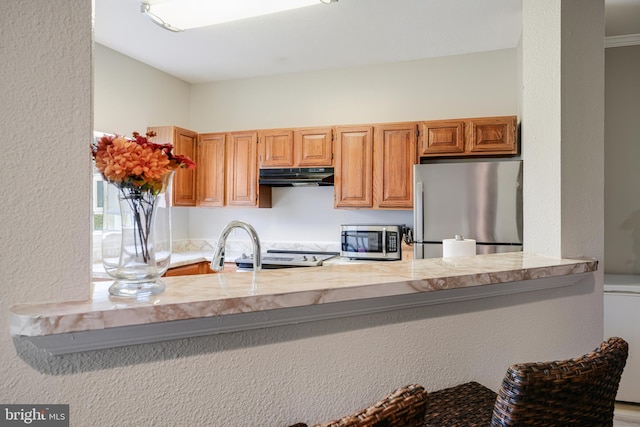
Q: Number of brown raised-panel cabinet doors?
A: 9